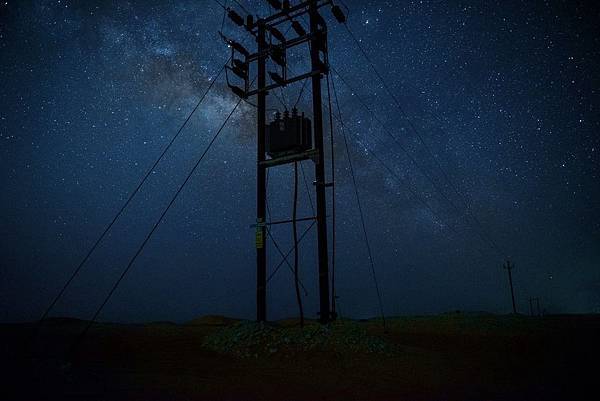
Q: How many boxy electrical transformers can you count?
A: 1